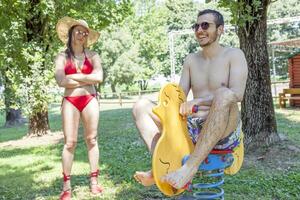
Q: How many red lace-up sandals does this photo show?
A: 2